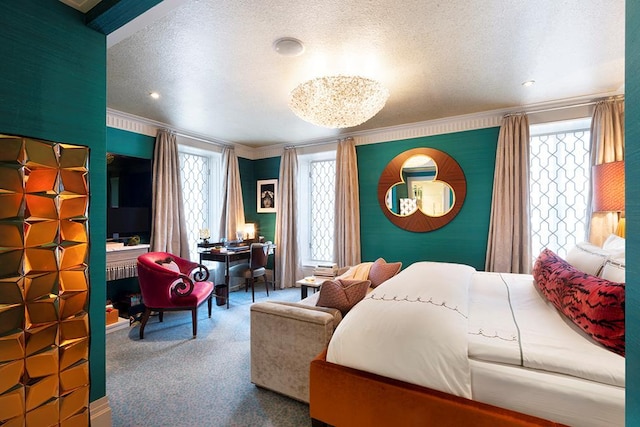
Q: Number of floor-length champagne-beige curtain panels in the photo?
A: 6